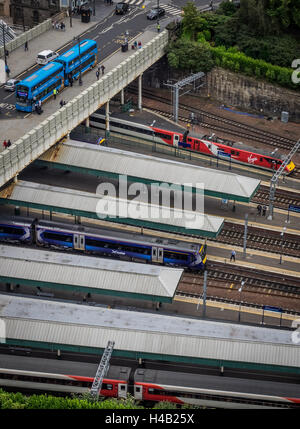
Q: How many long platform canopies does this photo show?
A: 4